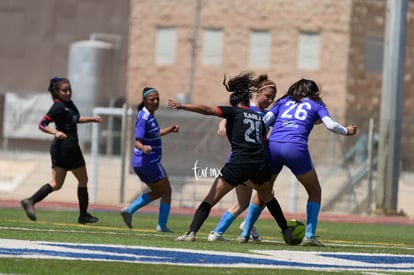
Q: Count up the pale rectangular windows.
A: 4